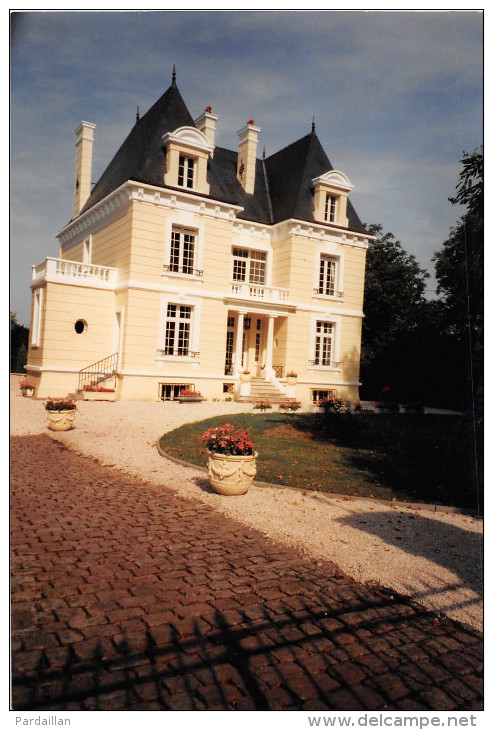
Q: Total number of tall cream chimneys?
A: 3